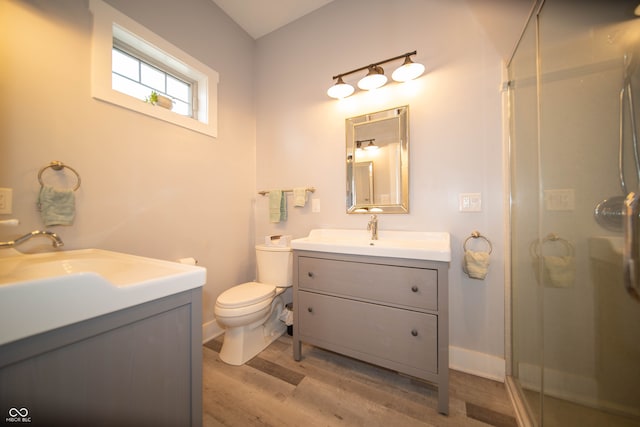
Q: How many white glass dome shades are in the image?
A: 3